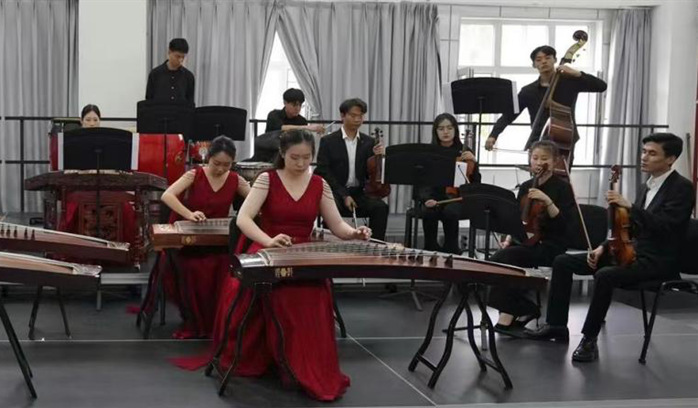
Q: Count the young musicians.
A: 10